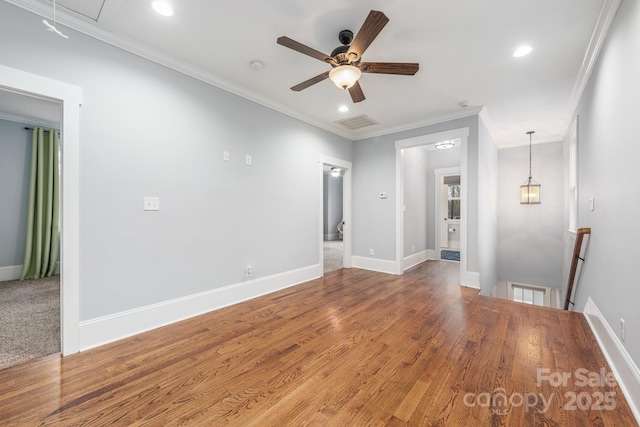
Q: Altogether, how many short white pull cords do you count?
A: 1